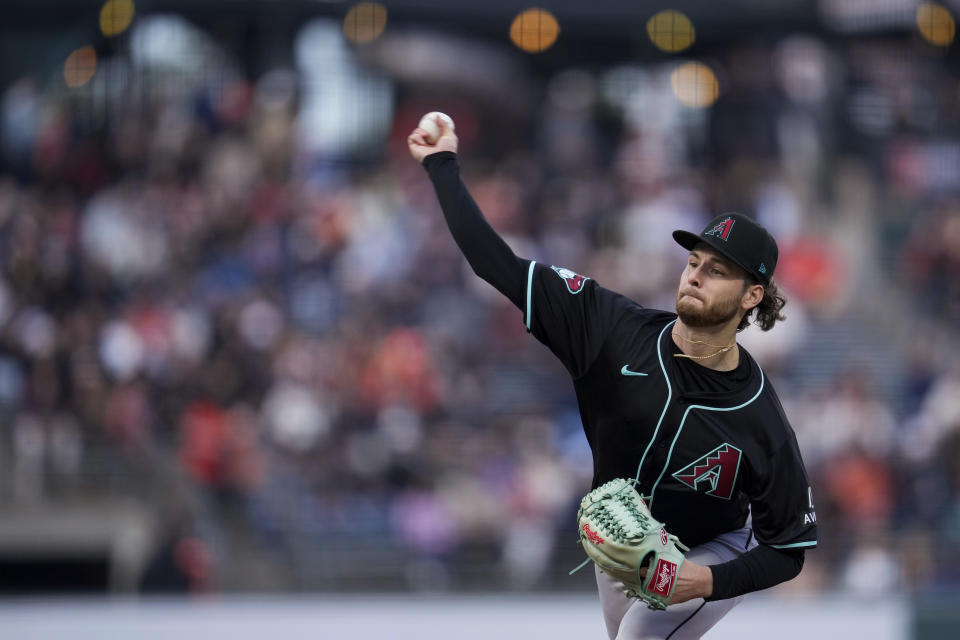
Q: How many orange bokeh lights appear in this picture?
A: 7